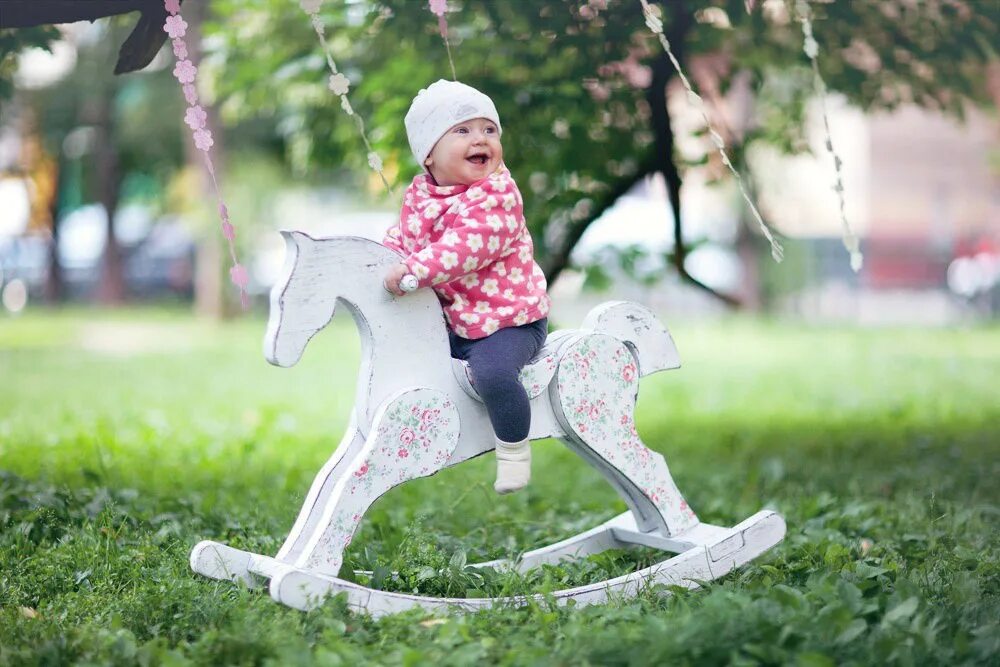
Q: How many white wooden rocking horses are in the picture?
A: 1